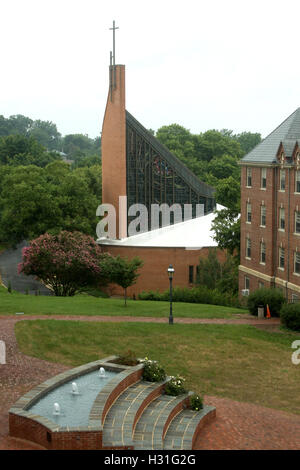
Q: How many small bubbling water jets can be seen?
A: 3